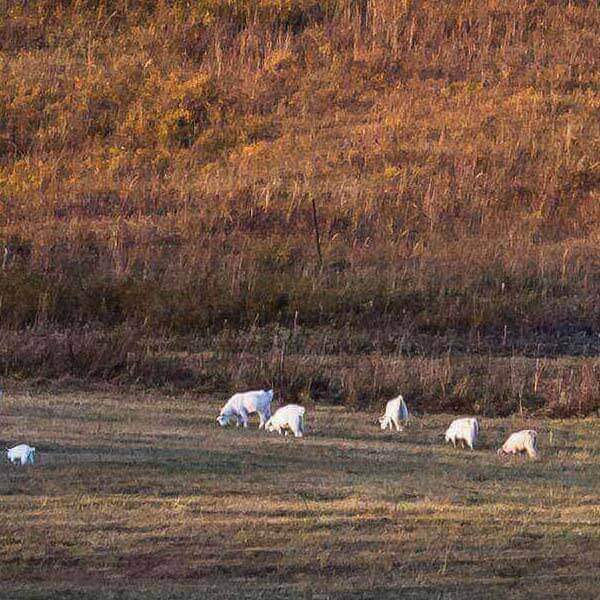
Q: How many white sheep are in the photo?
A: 6